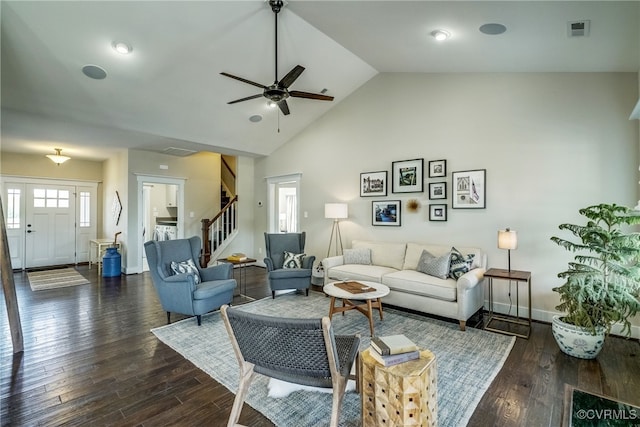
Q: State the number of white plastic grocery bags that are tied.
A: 0